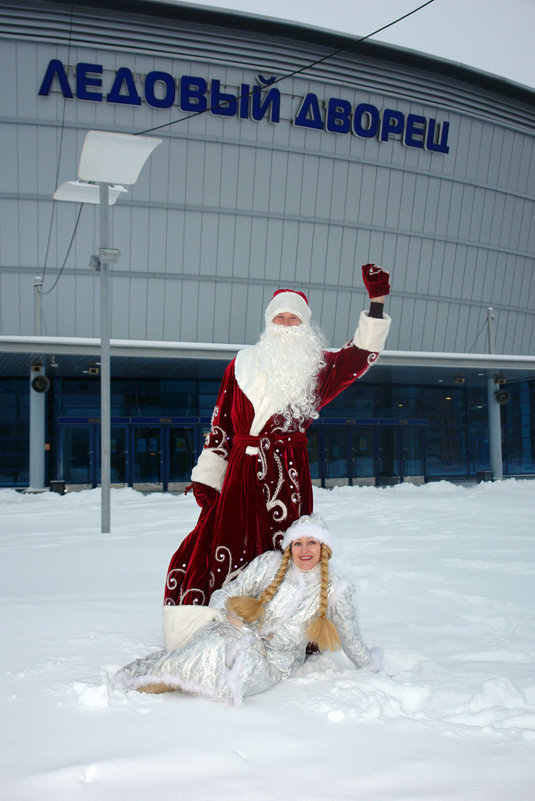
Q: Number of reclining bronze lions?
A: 0